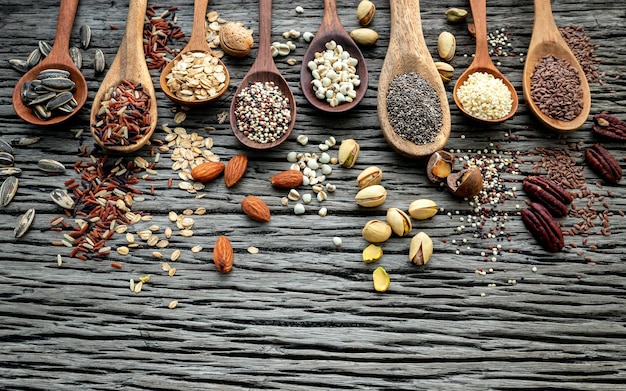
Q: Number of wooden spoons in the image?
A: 8